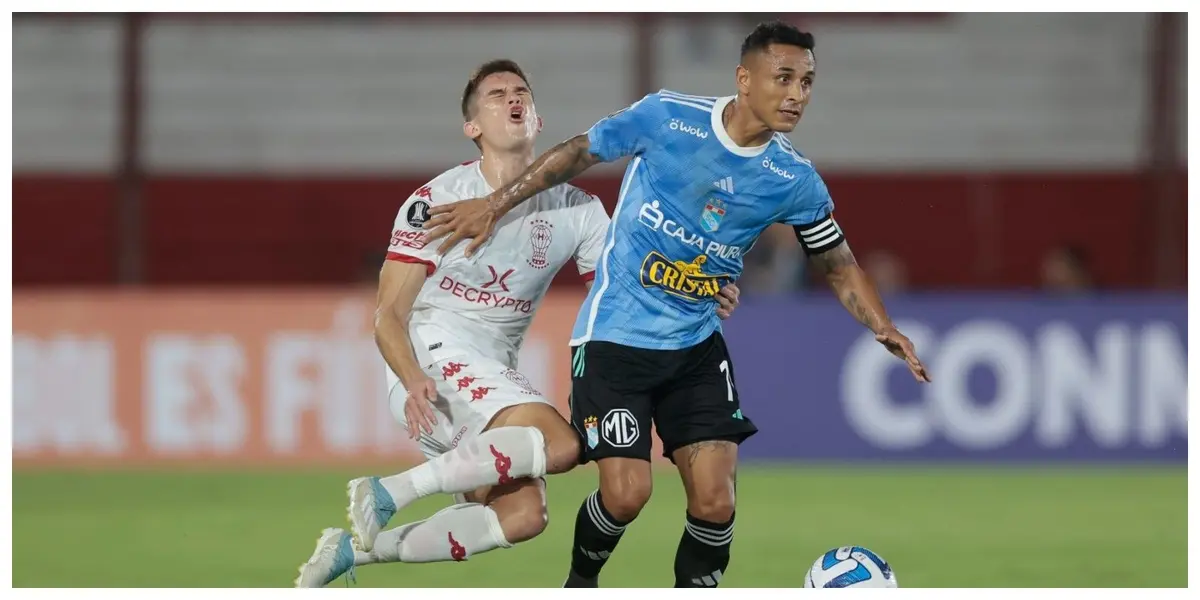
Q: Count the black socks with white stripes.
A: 2